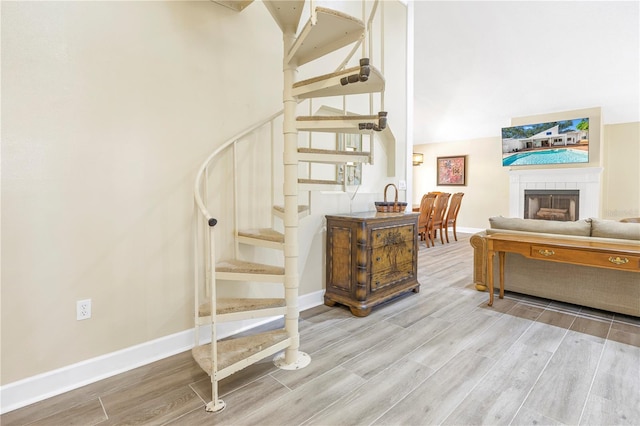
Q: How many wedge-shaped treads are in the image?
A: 11